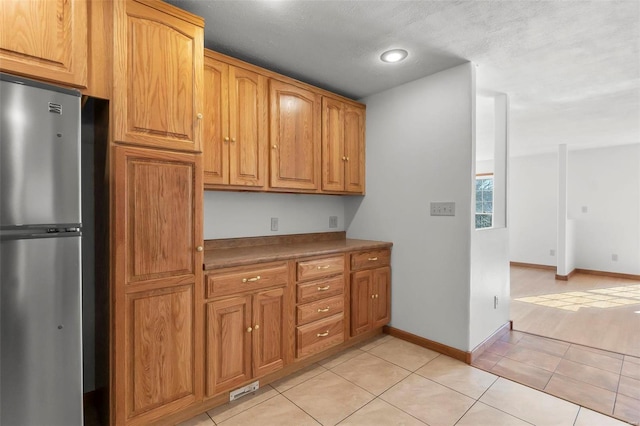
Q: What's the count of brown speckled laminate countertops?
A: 1